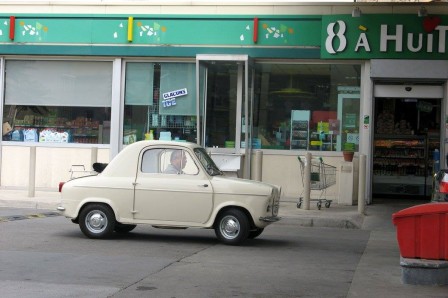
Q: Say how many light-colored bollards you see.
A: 5